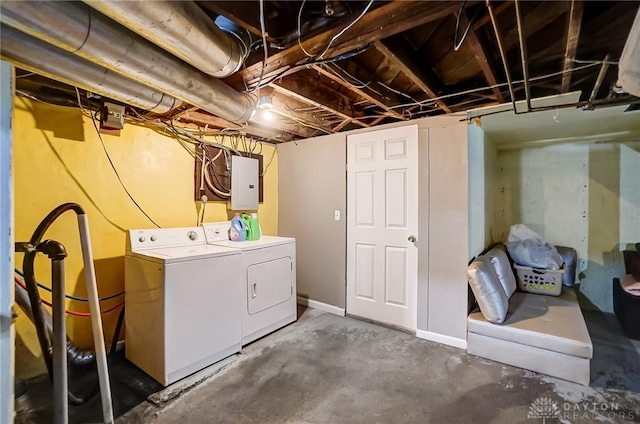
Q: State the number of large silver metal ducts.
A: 3